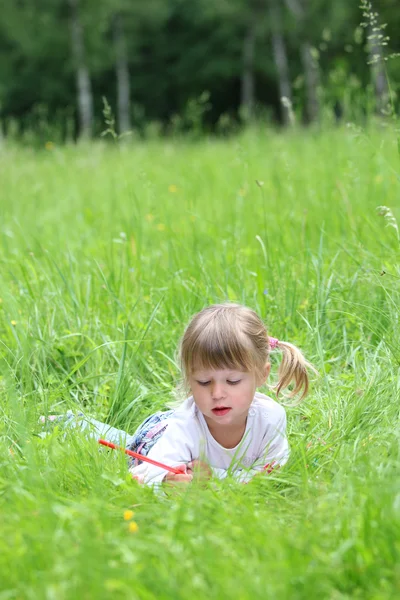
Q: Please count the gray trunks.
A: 6